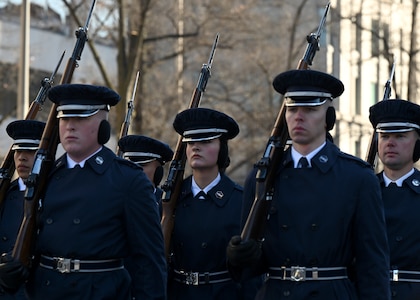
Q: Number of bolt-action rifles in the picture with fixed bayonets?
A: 6